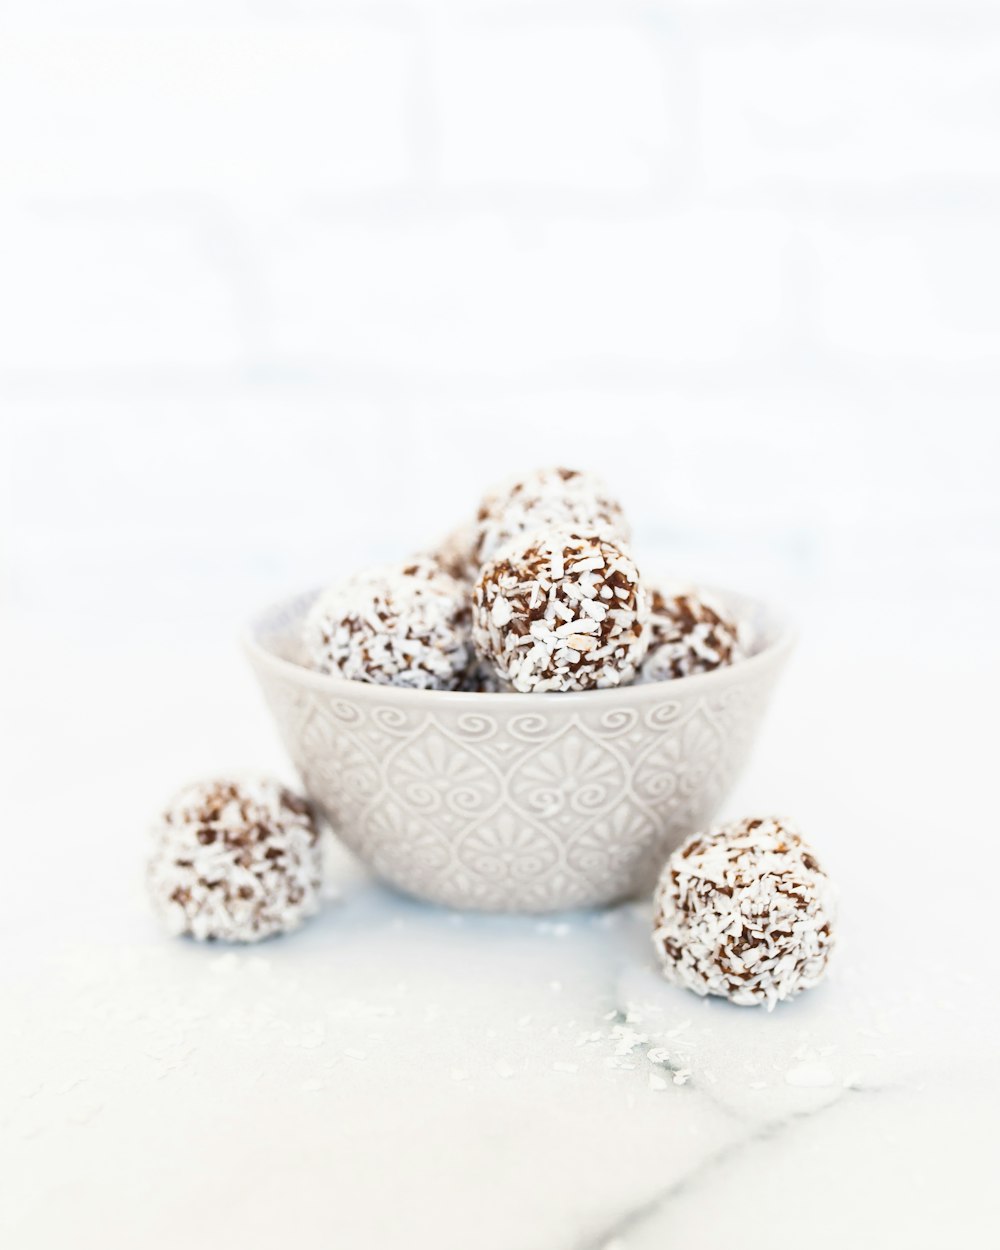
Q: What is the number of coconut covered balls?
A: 7